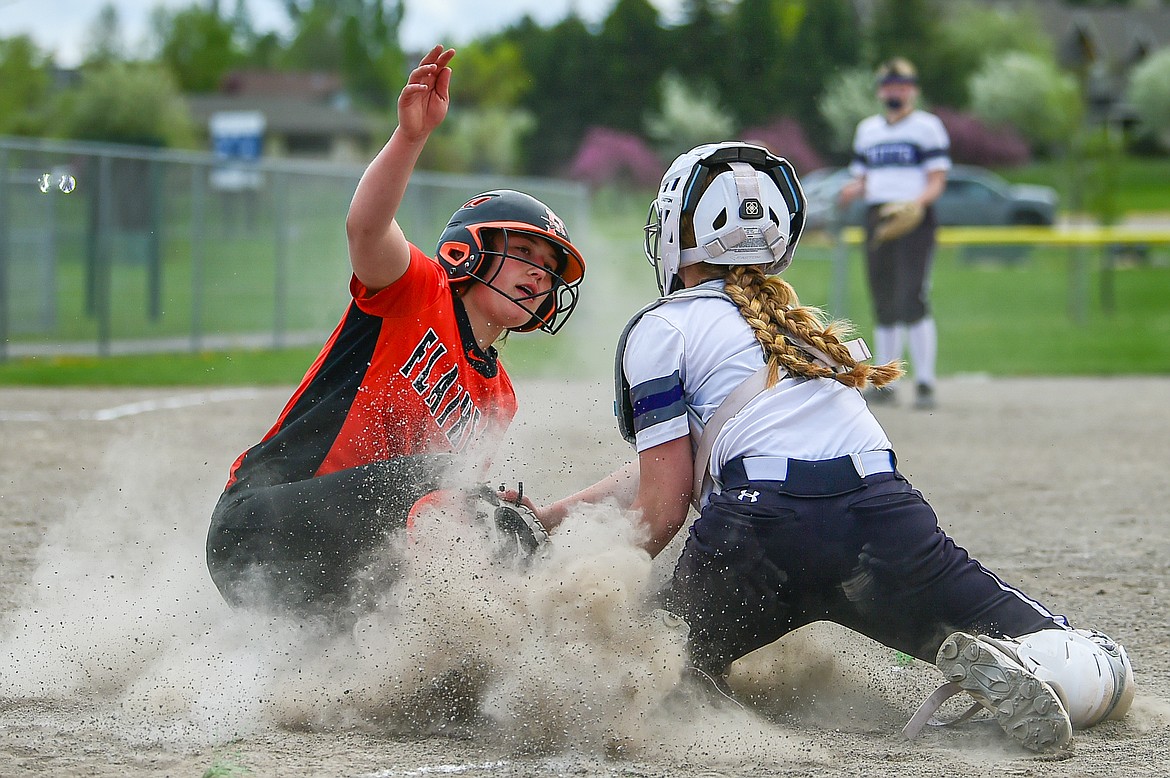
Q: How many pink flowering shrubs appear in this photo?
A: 3